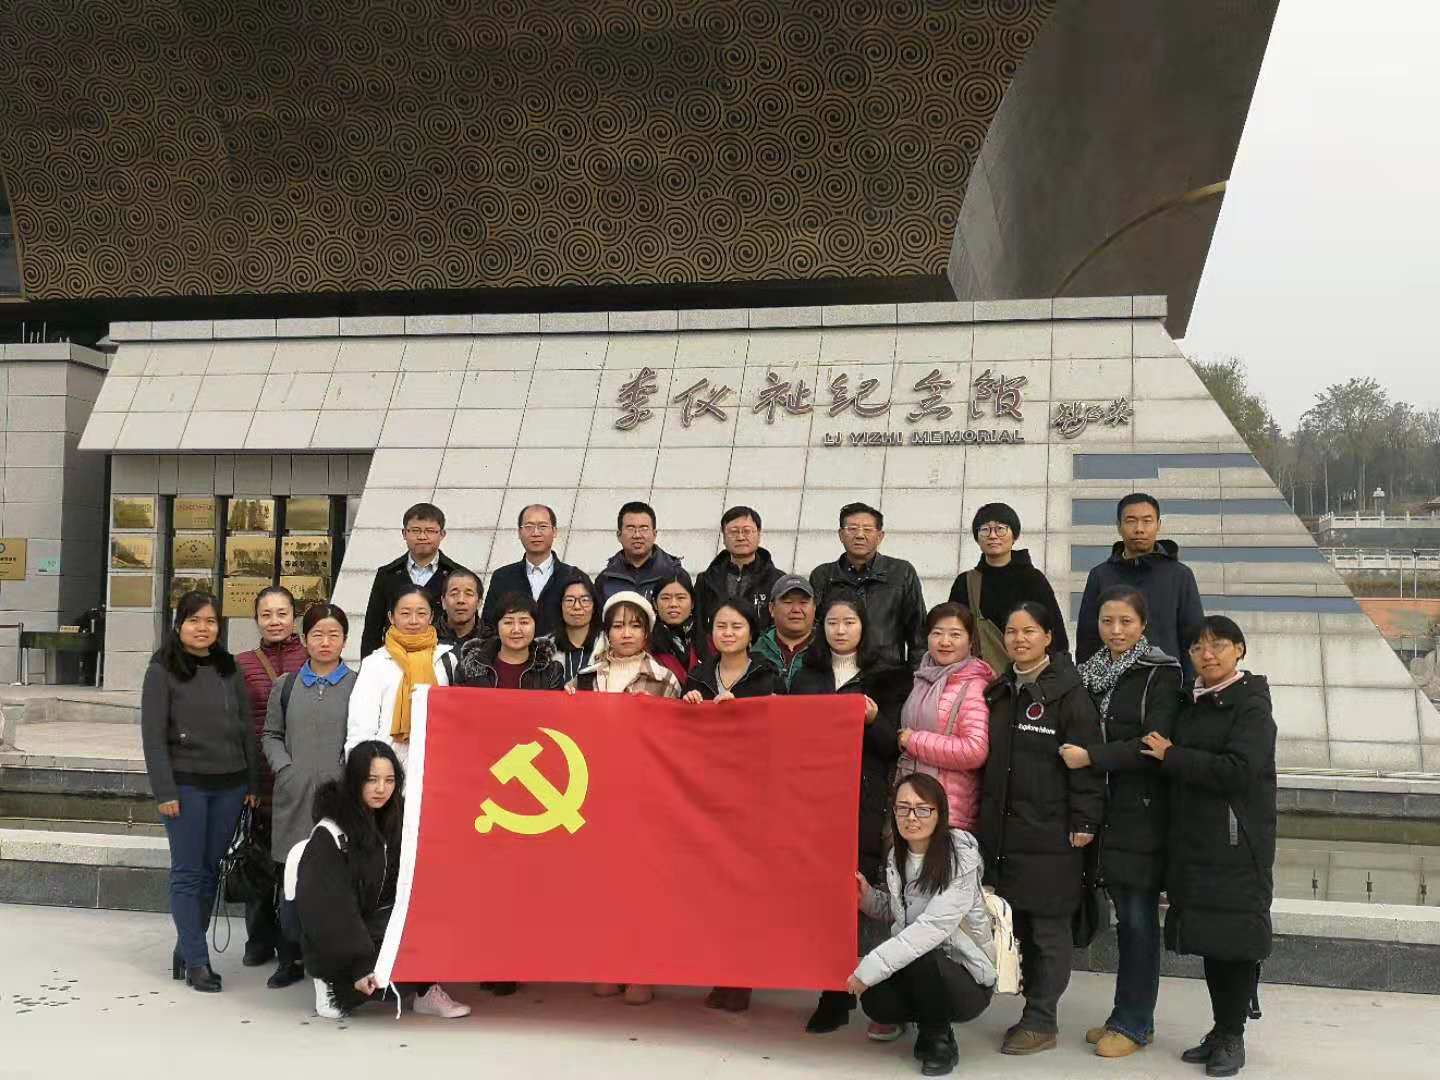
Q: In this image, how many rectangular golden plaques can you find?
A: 13